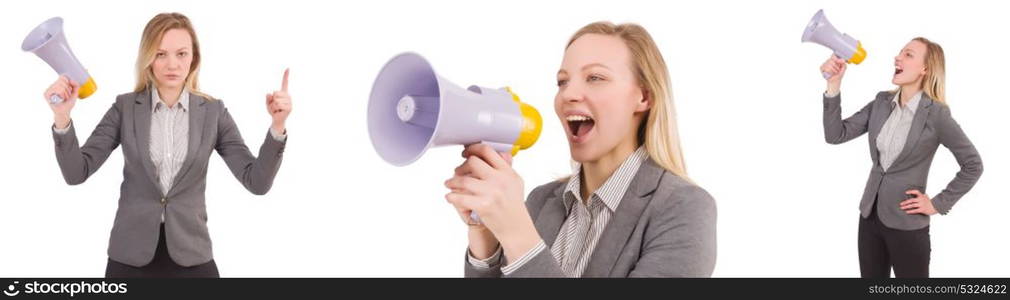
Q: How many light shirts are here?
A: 3